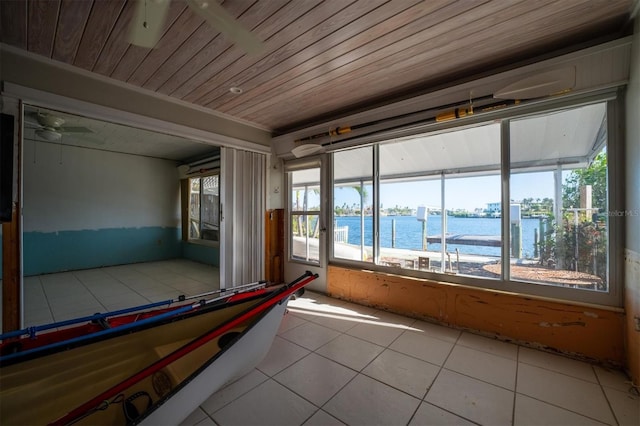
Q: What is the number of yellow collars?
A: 2